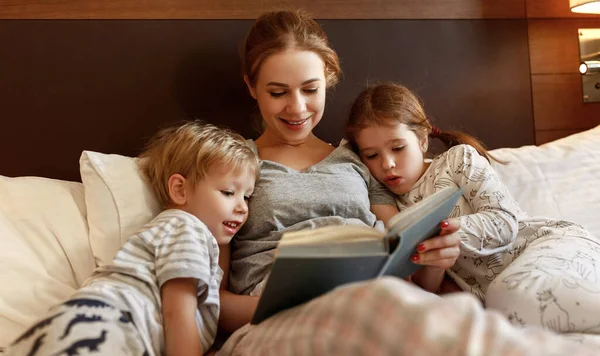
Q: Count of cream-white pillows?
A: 3